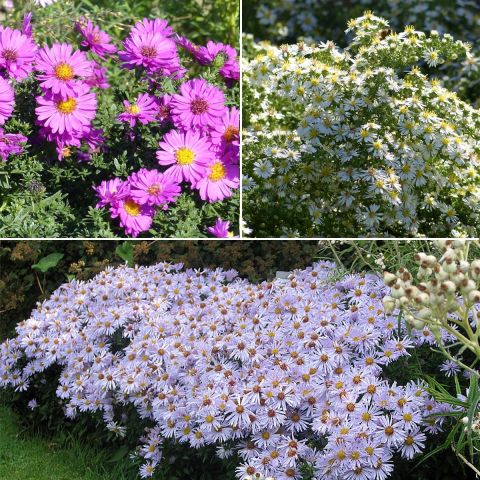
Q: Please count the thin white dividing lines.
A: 2